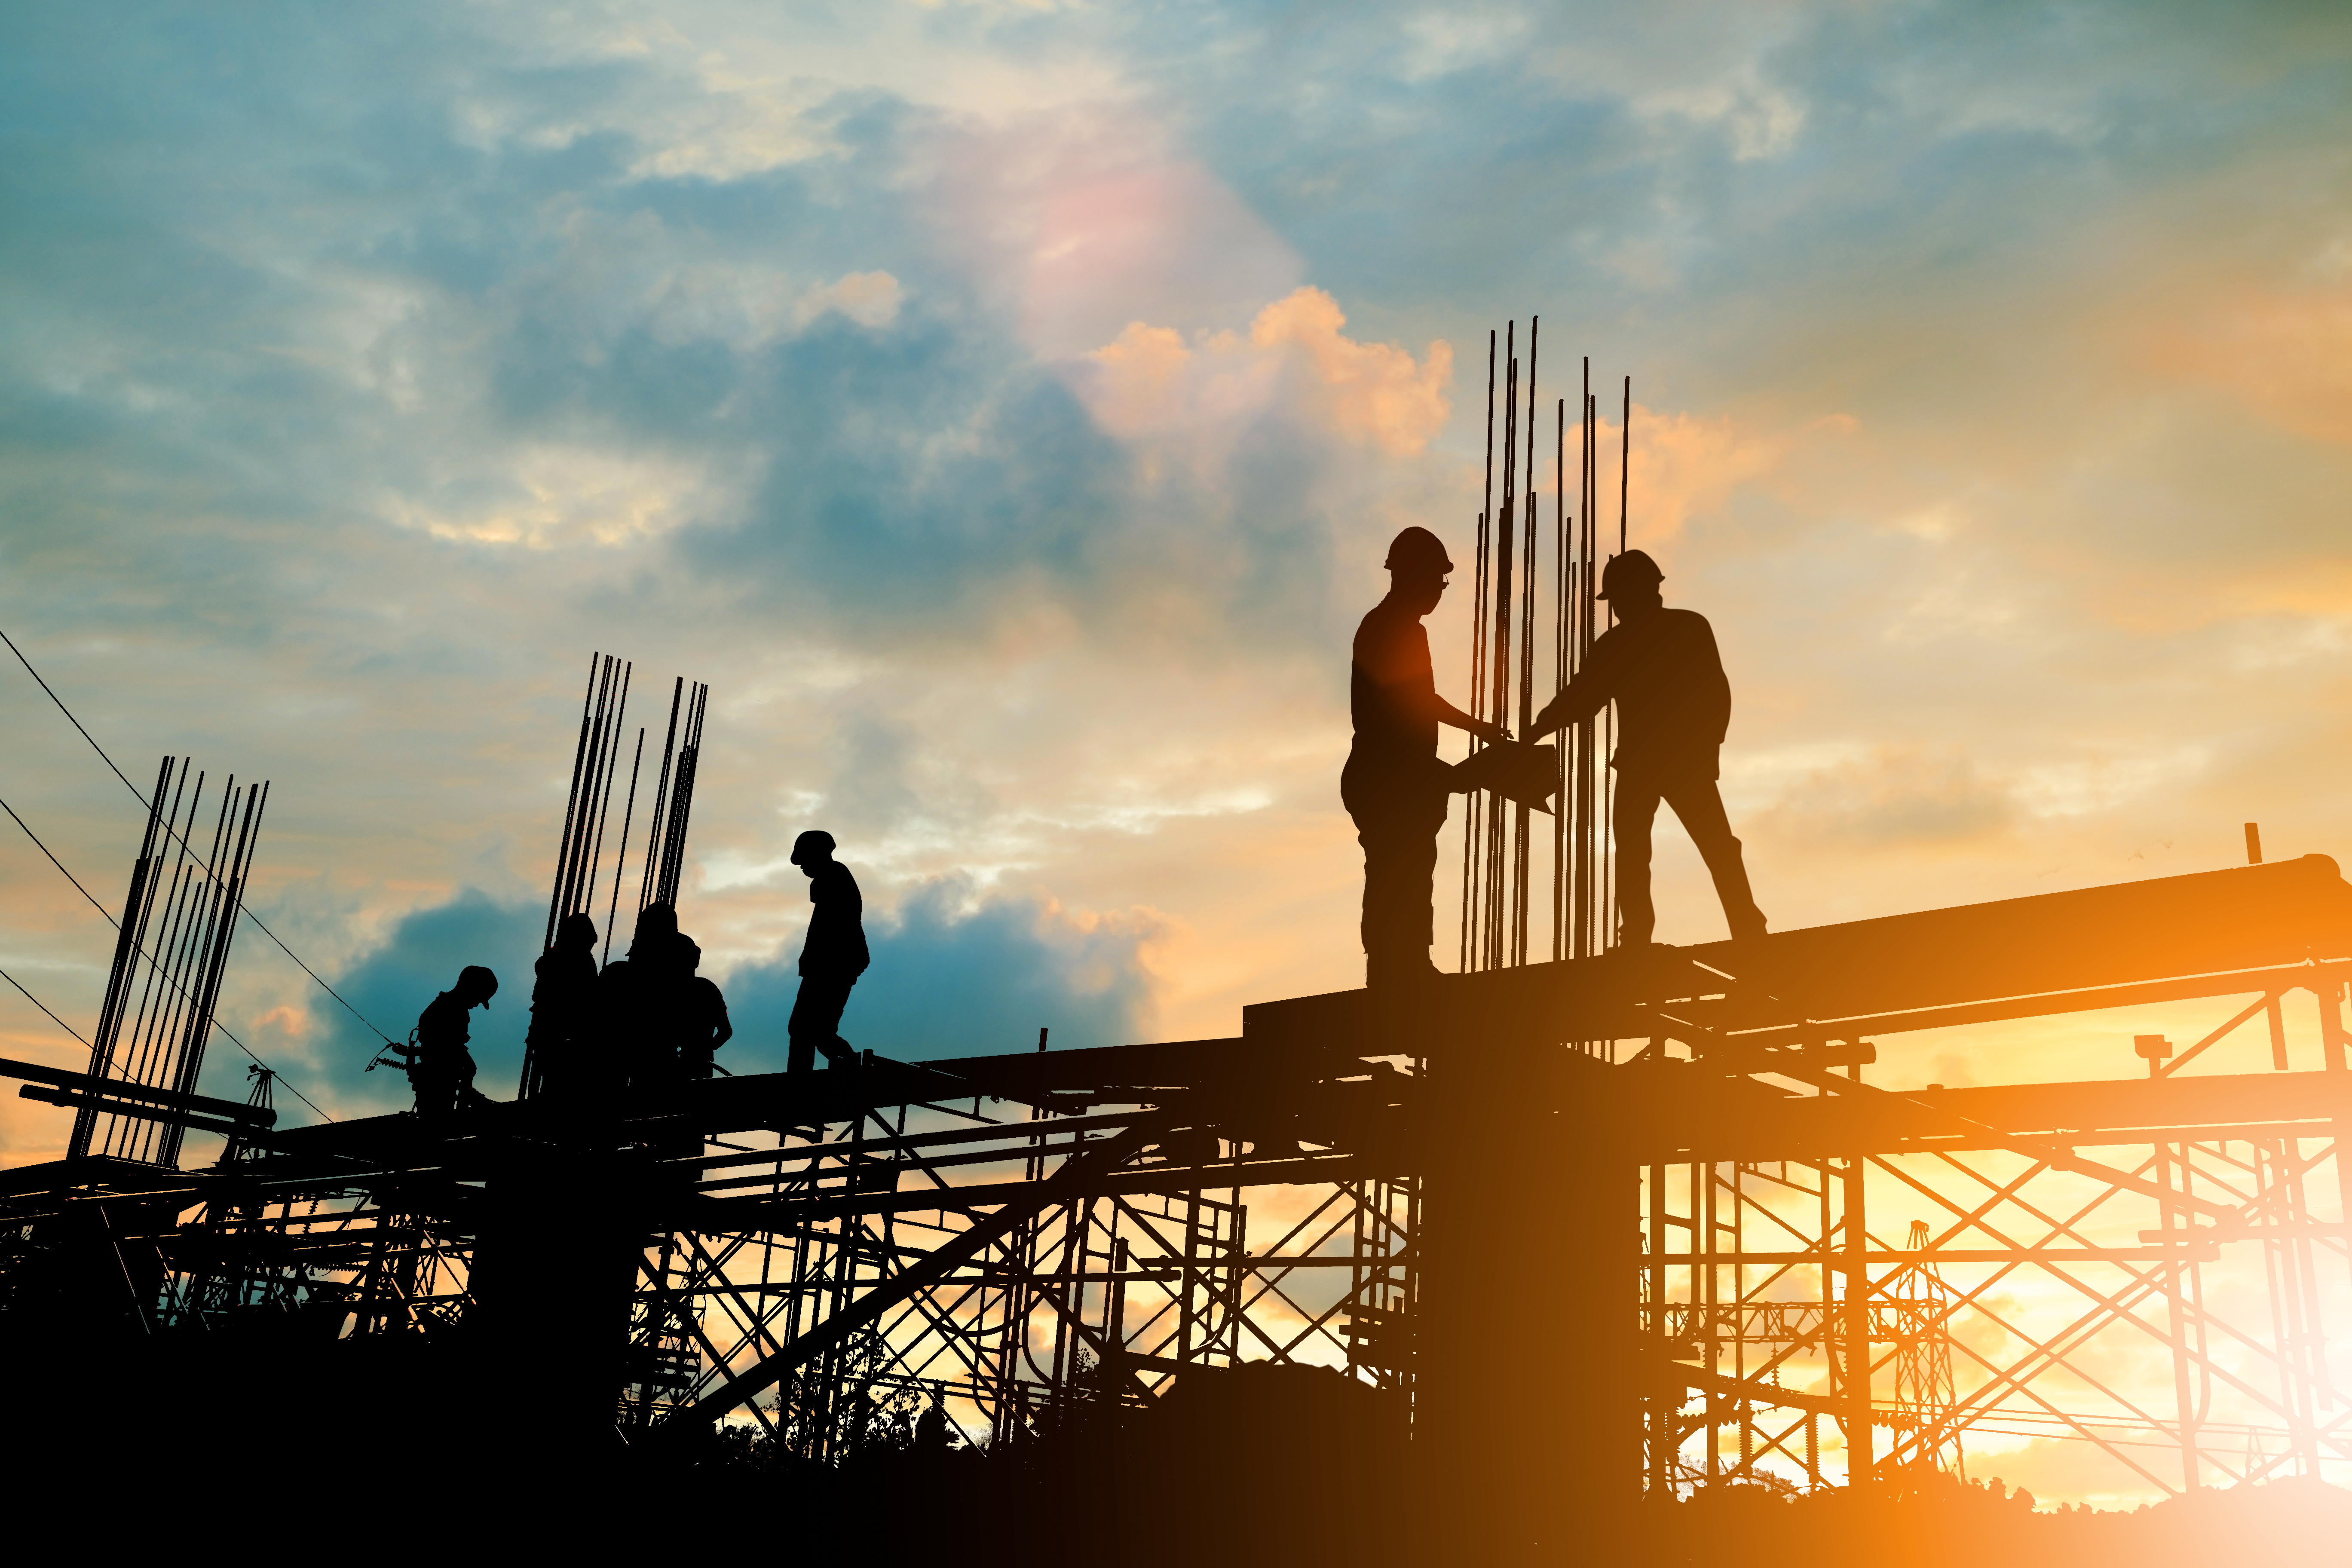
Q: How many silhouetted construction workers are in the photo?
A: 7